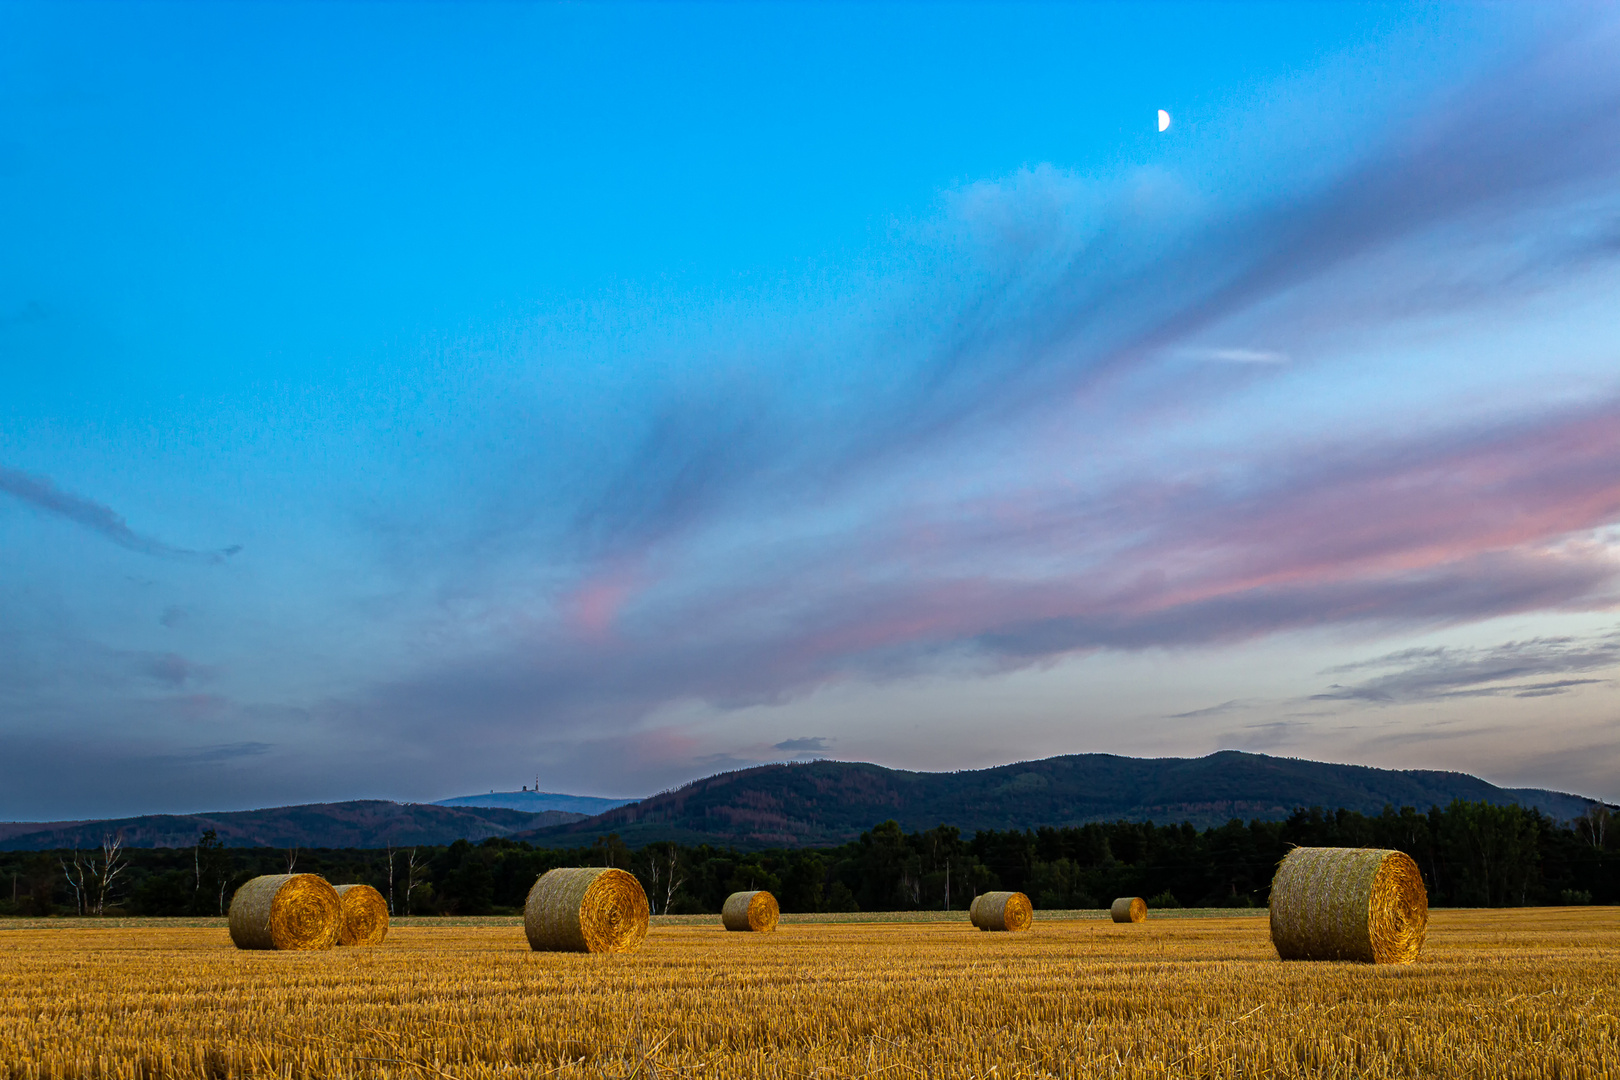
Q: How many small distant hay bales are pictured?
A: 4